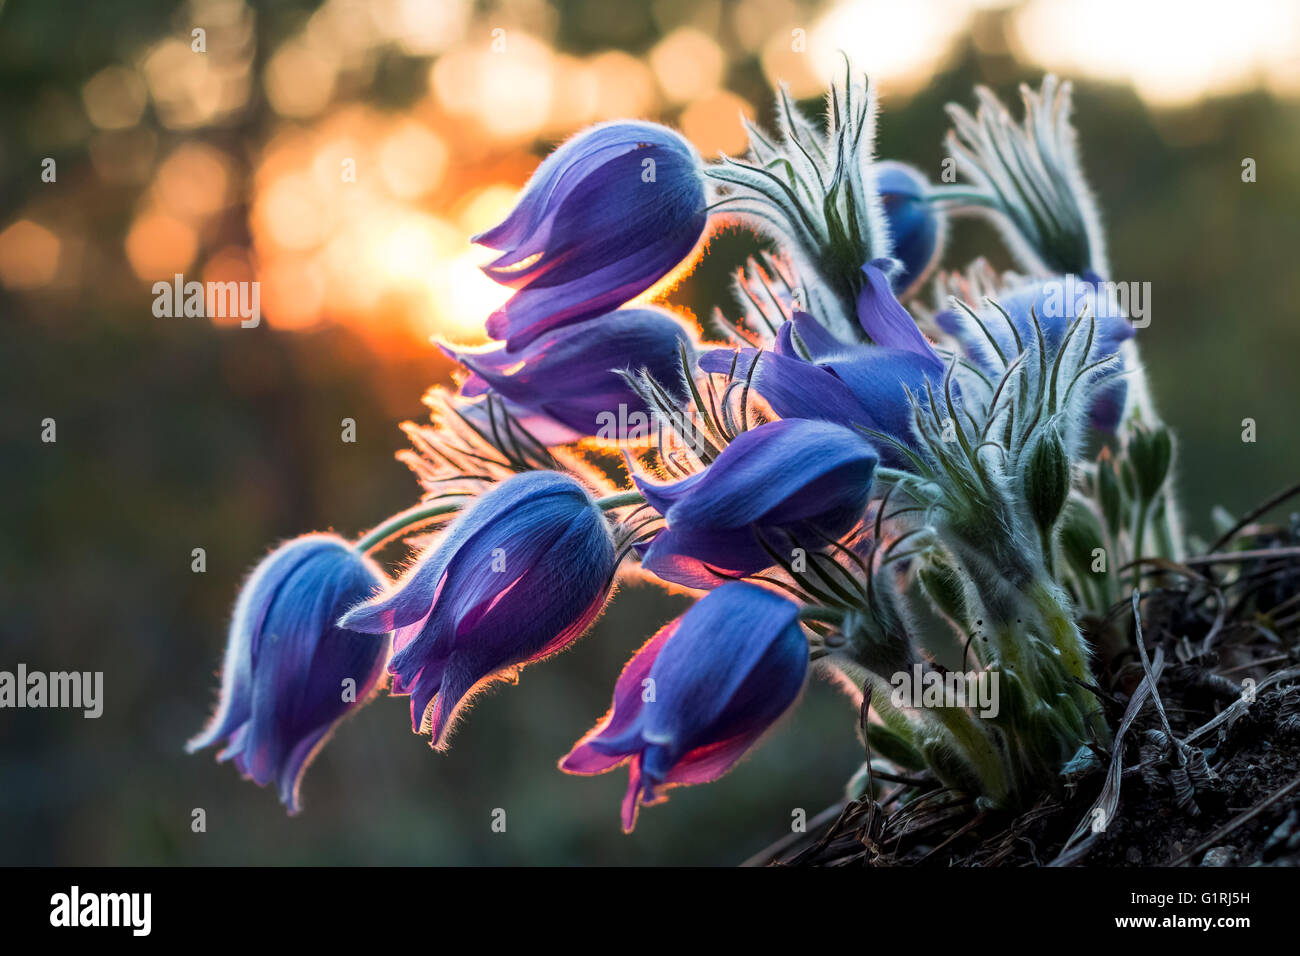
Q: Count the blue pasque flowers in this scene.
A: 9